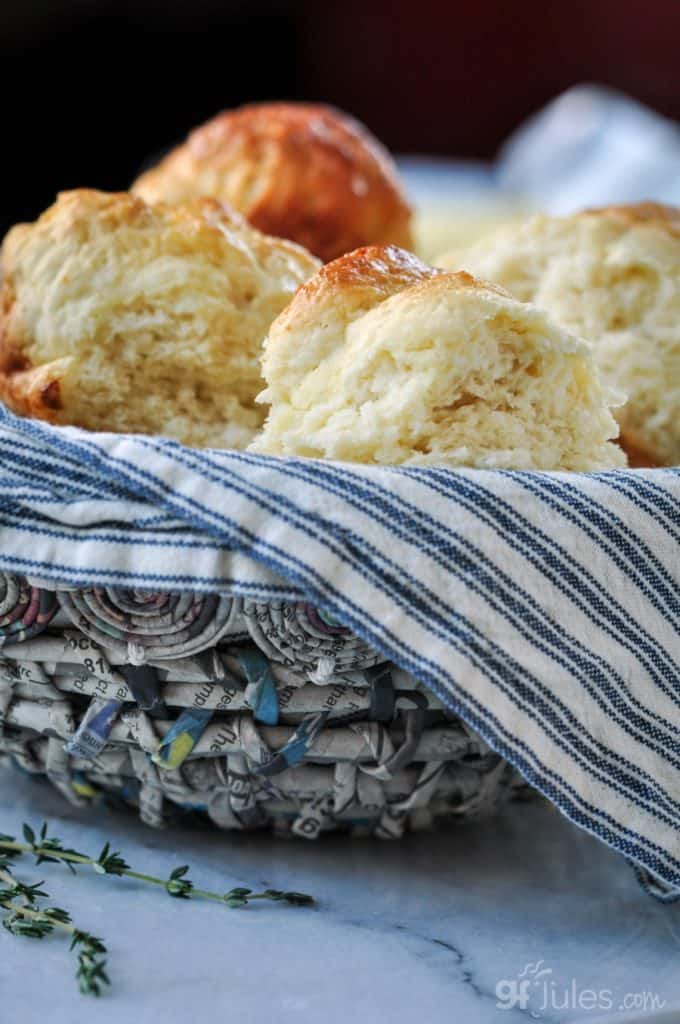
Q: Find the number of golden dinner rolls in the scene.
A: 4